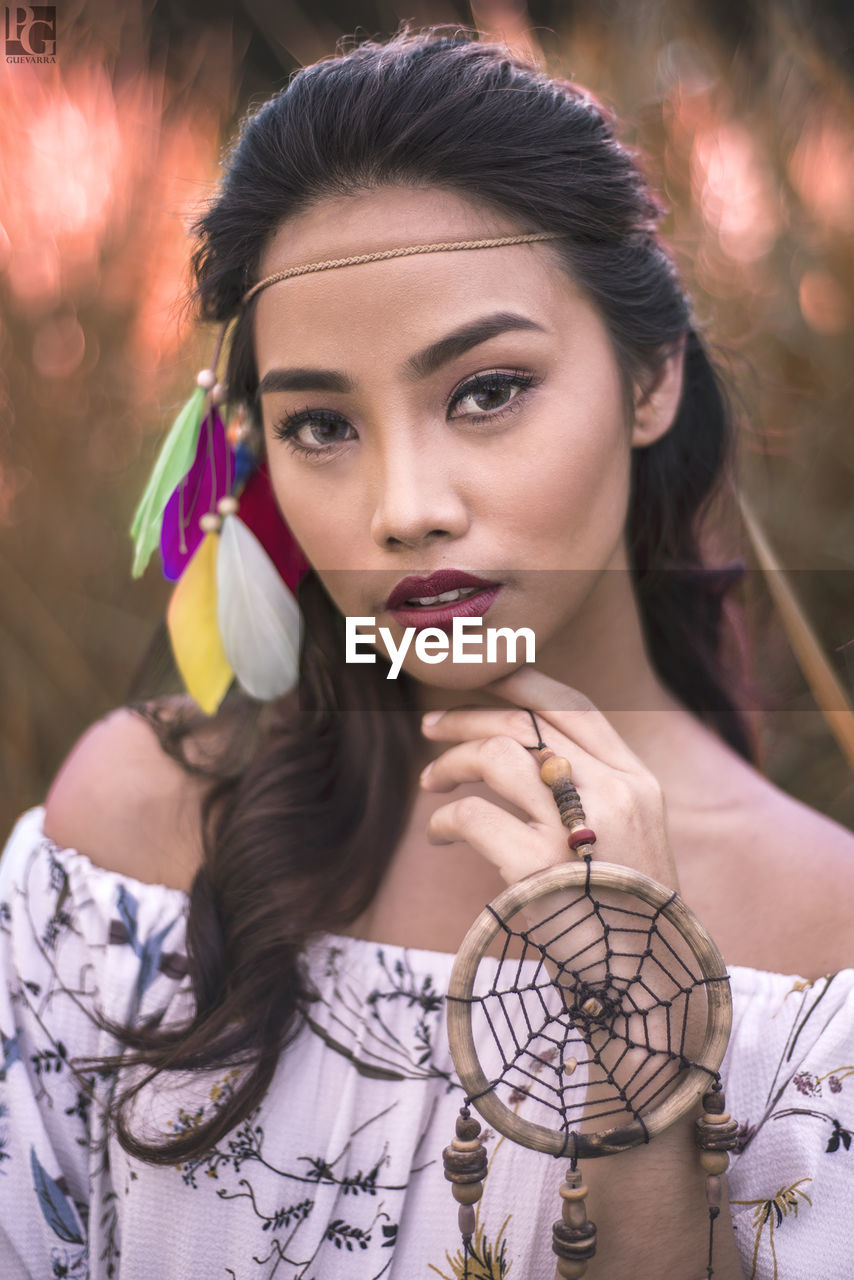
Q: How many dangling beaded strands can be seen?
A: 3